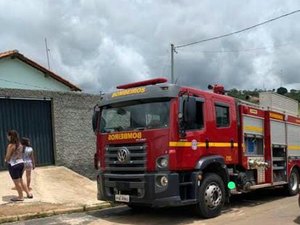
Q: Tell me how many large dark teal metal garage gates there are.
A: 1